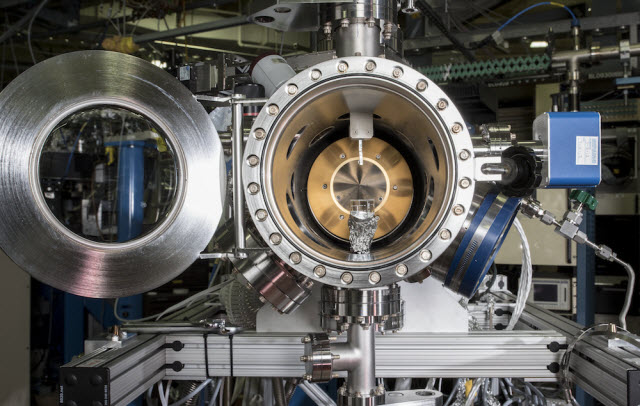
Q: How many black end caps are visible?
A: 2